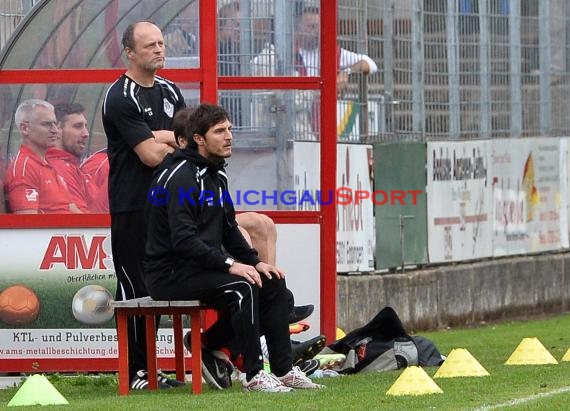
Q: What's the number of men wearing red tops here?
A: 3